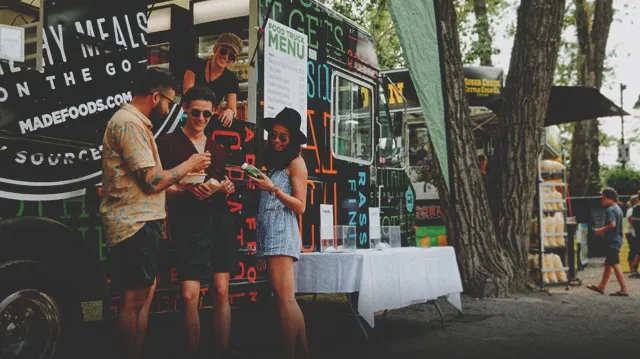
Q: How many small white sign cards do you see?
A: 2